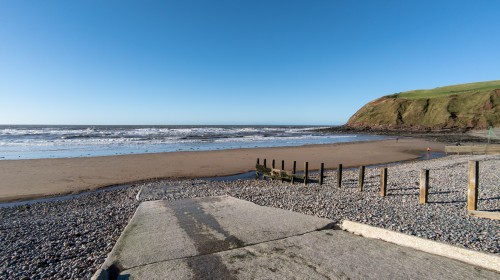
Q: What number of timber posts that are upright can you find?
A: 12